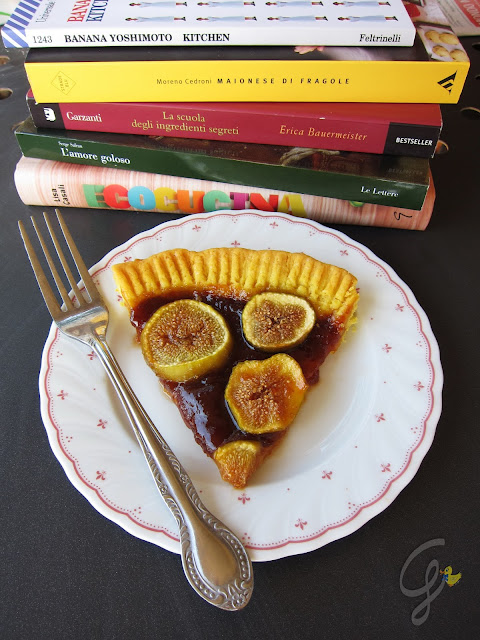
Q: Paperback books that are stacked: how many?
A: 5